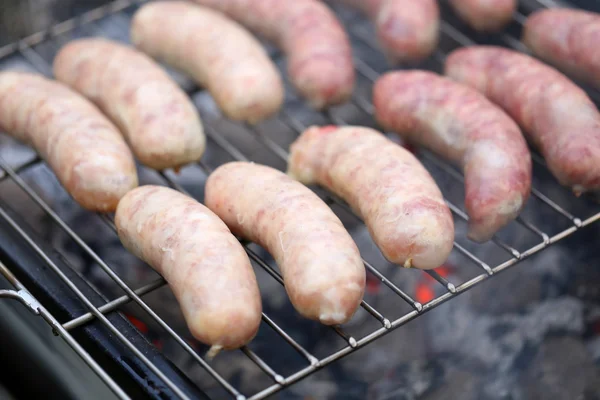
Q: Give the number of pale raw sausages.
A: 6